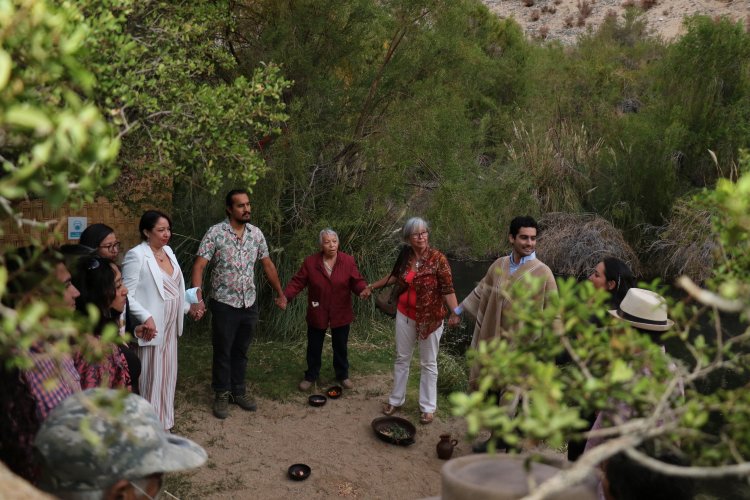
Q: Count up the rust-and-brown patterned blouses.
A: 1